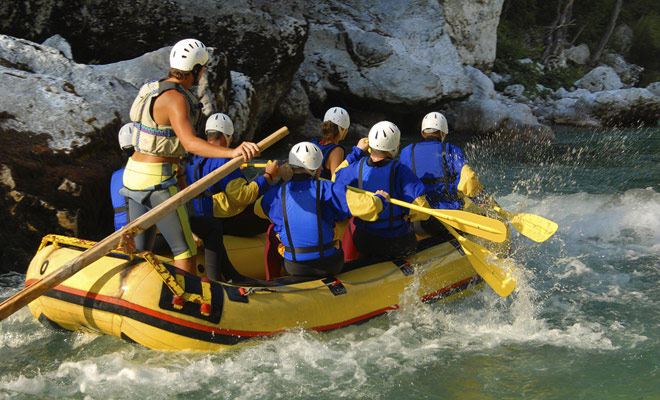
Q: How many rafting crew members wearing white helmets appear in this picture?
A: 7